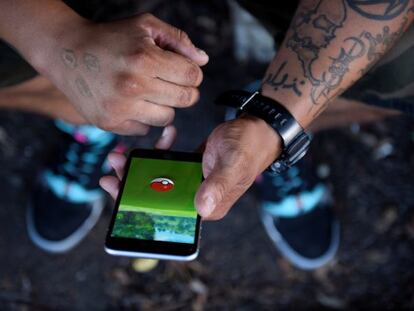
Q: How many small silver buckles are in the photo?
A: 1